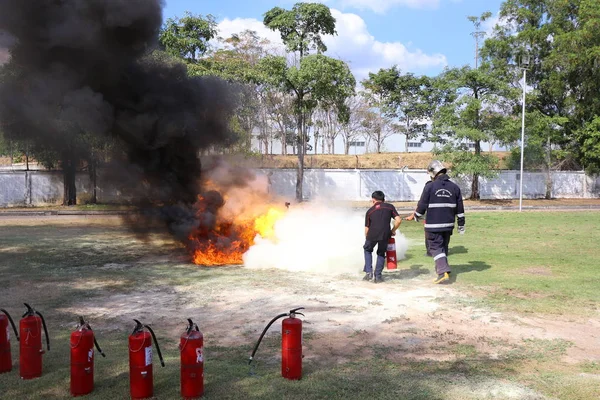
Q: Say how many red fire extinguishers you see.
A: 7